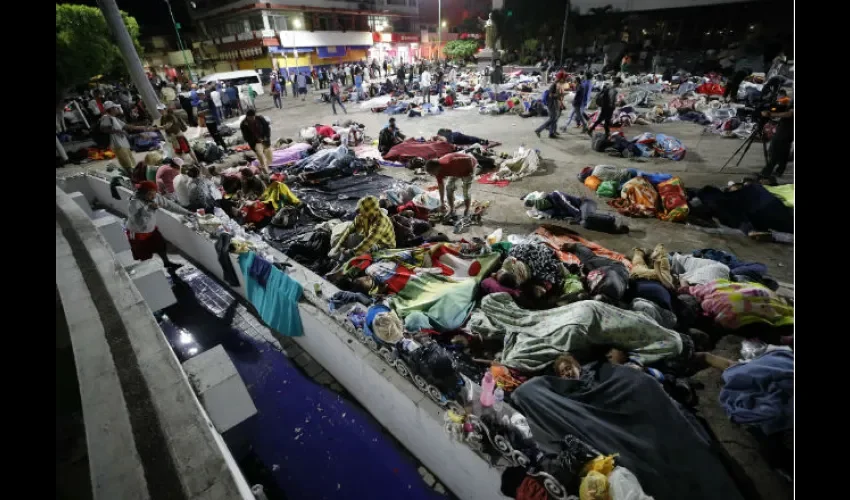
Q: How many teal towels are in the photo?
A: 1